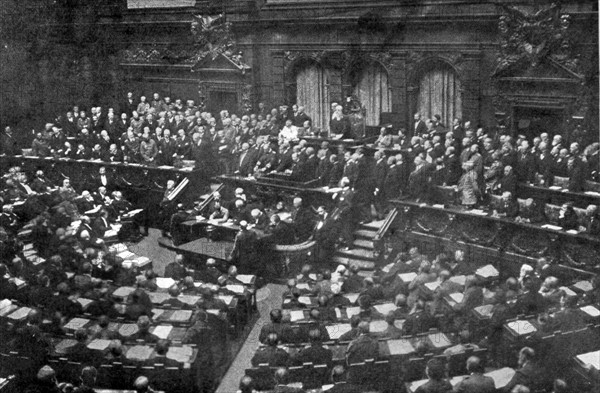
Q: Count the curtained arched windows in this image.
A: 3